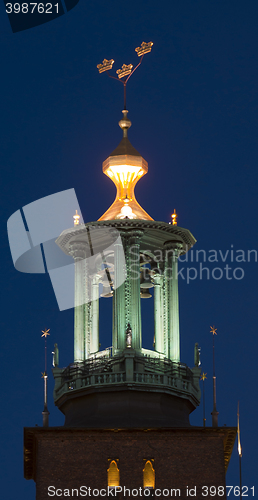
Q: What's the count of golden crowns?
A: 3